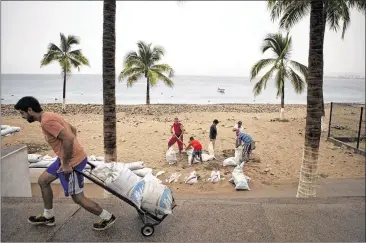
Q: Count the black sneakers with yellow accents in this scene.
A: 2